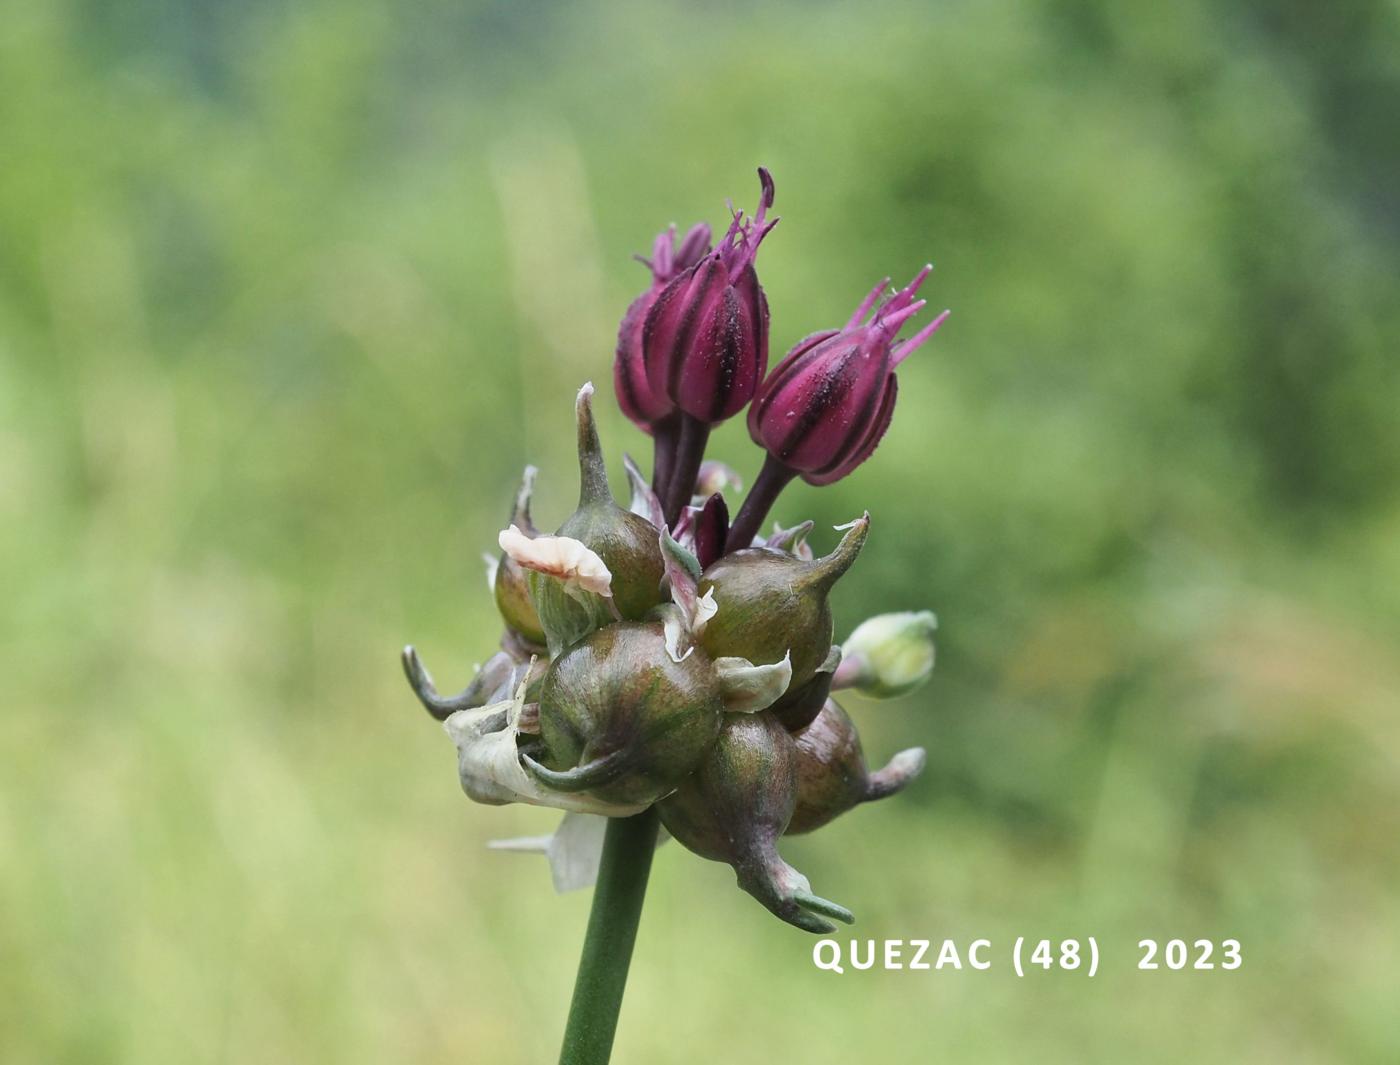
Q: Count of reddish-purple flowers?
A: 3